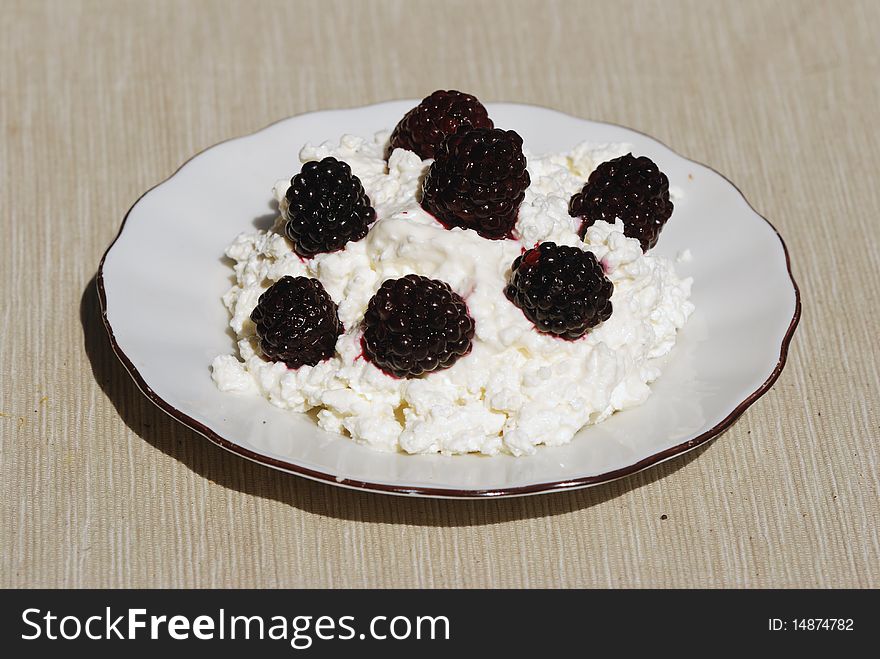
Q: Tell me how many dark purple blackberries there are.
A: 7